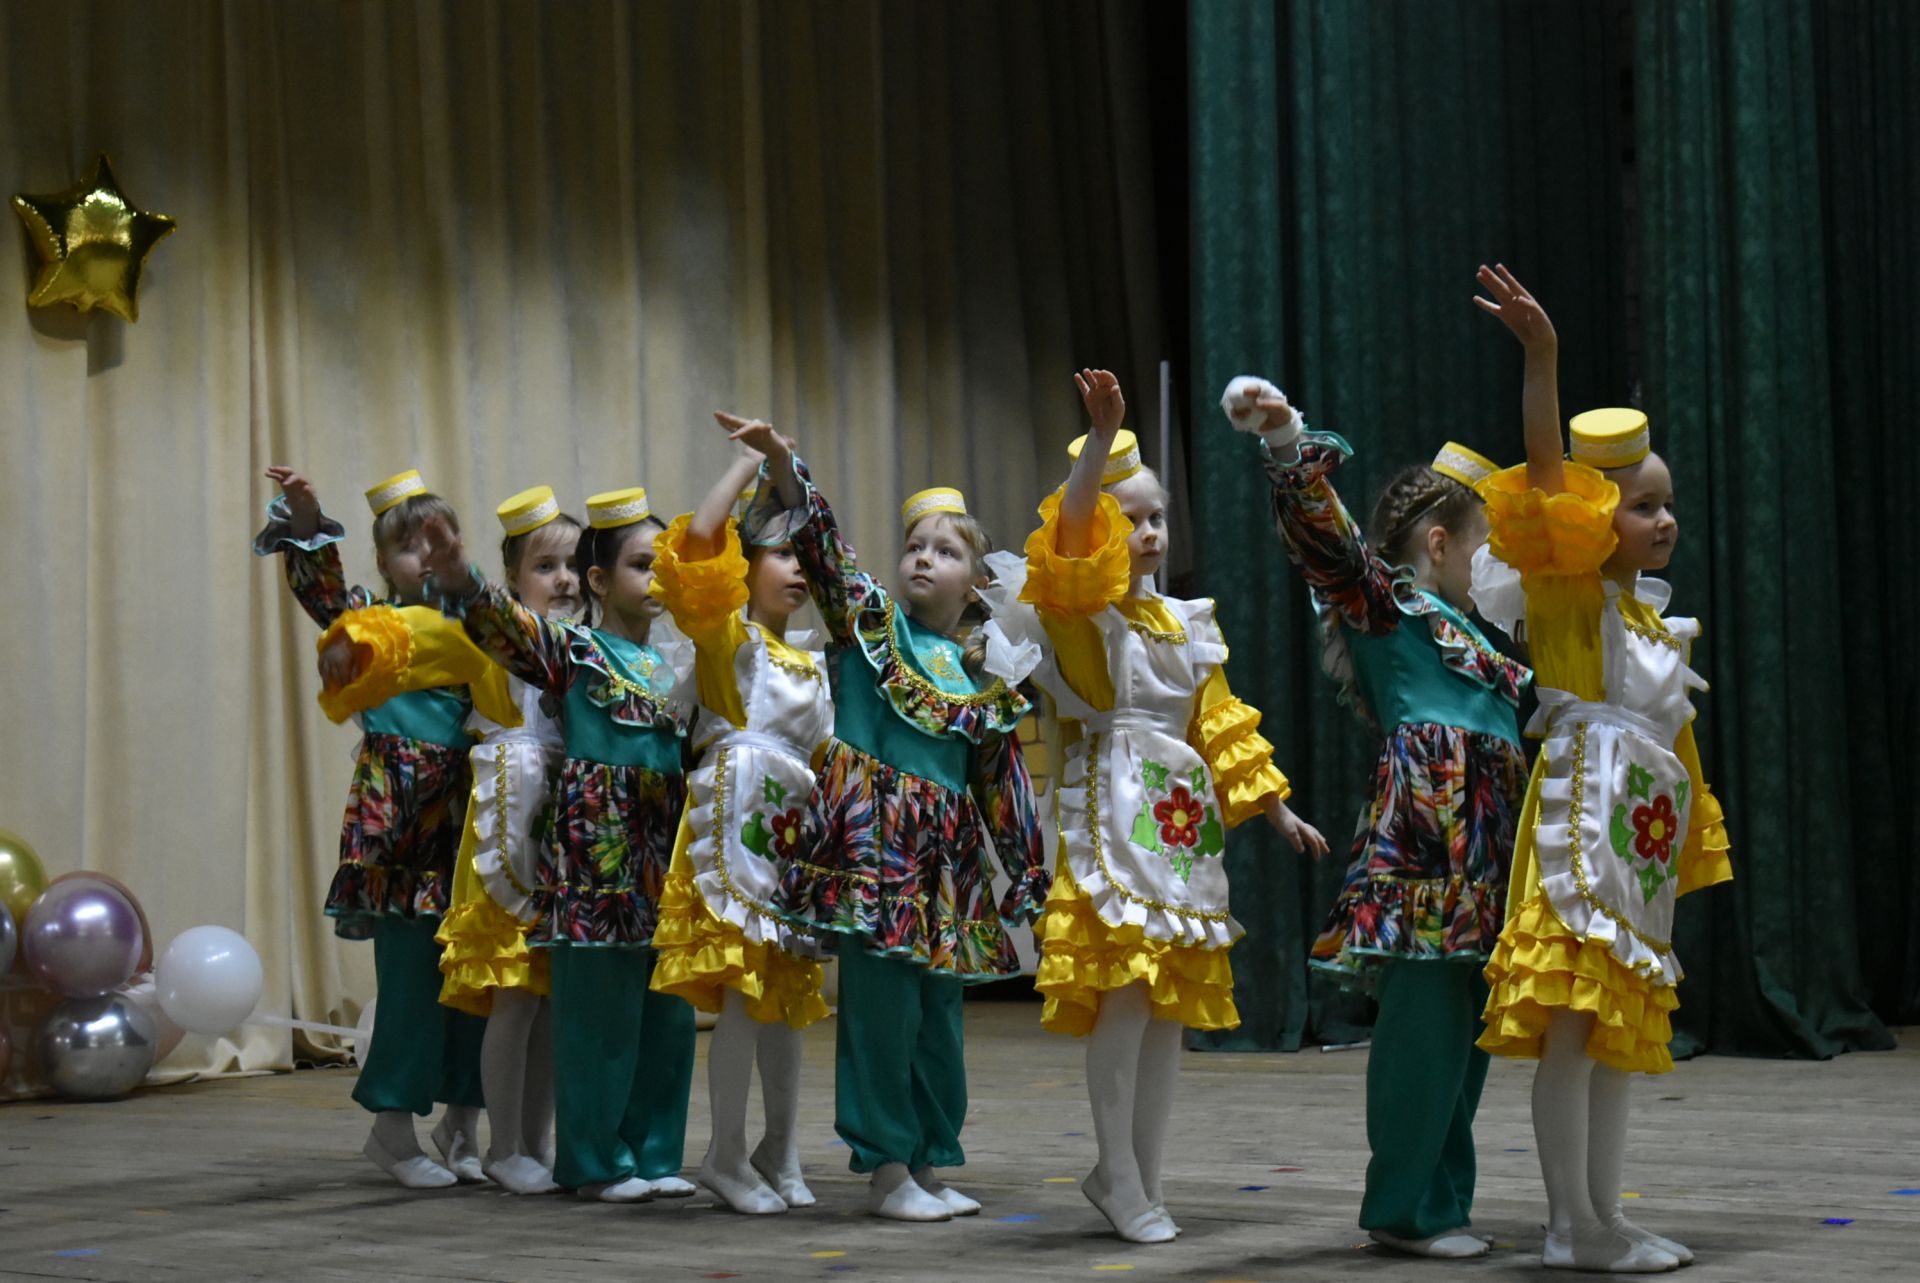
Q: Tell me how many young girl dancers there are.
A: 8